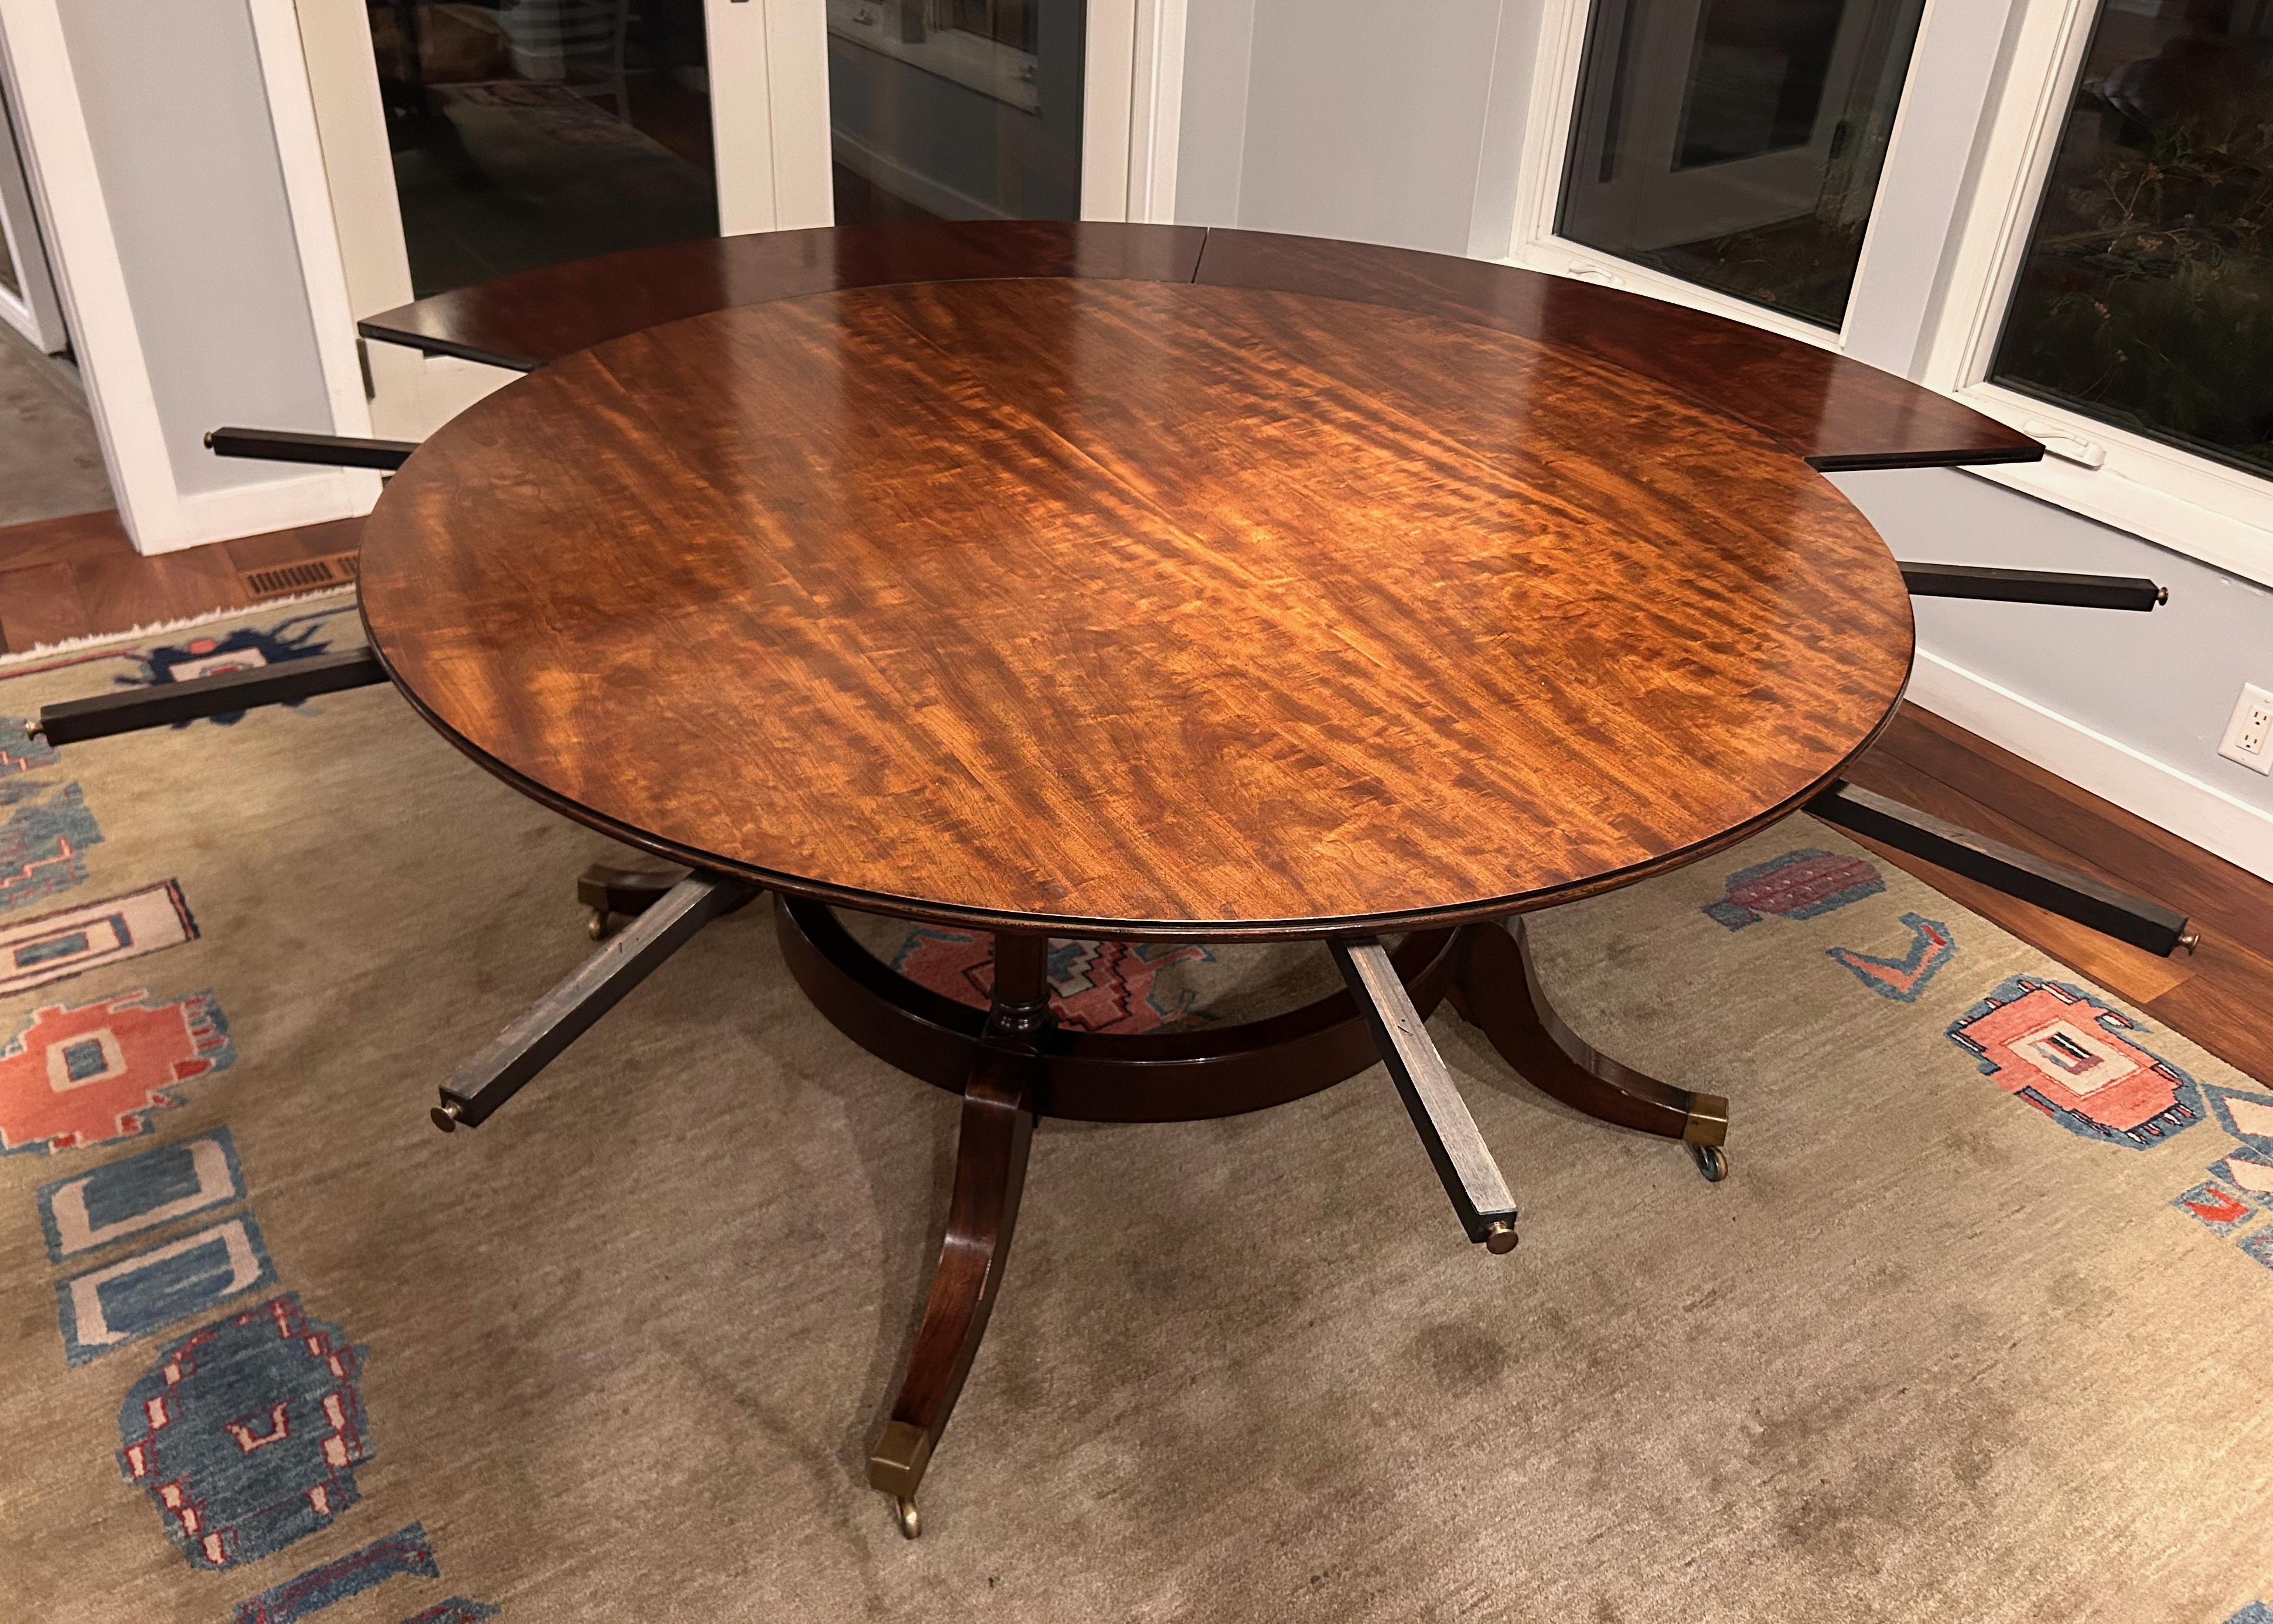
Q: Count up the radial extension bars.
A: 6